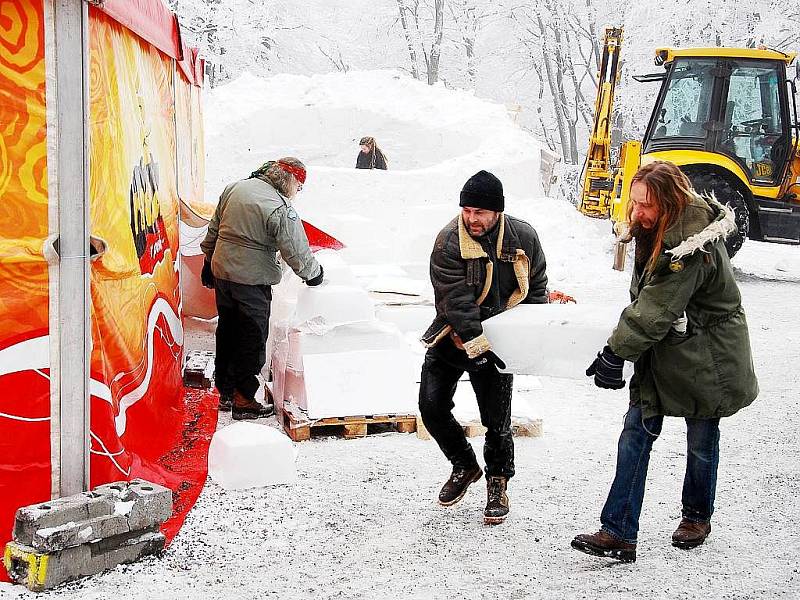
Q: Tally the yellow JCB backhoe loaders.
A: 1